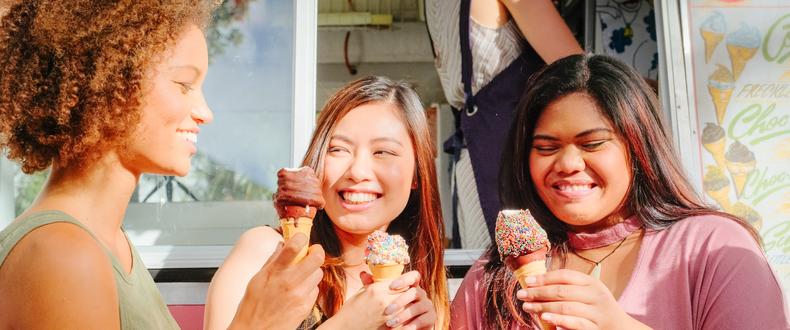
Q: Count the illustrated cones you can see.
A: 7